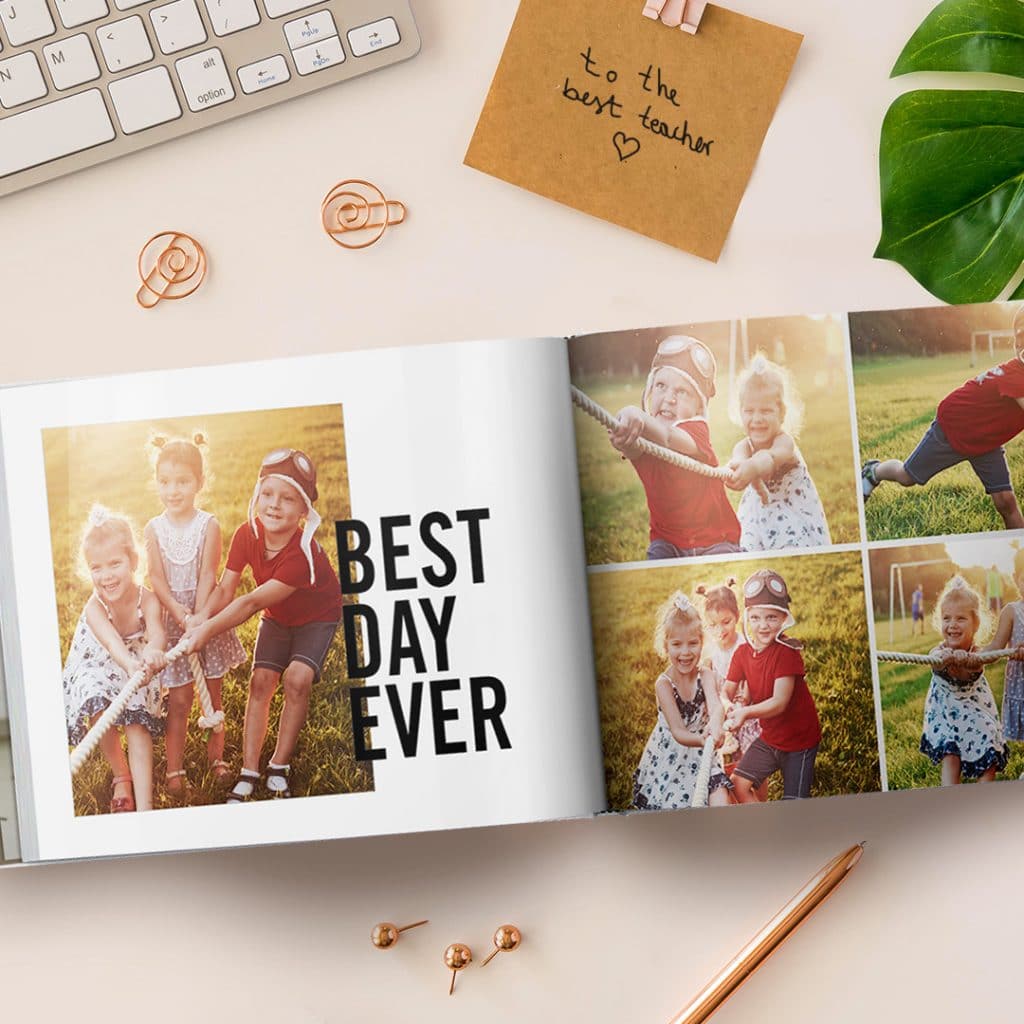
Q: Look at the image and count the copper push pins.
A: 3